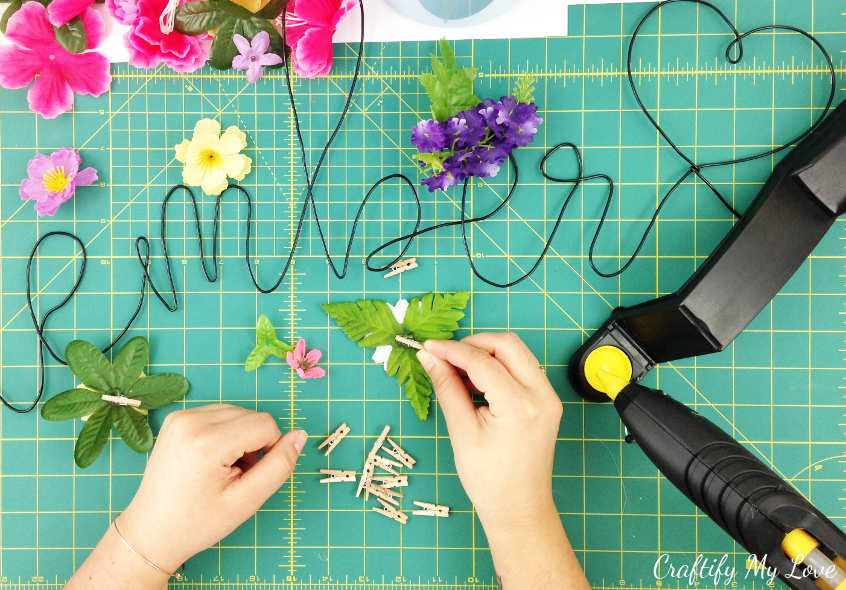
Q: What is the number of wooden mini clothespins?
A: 13